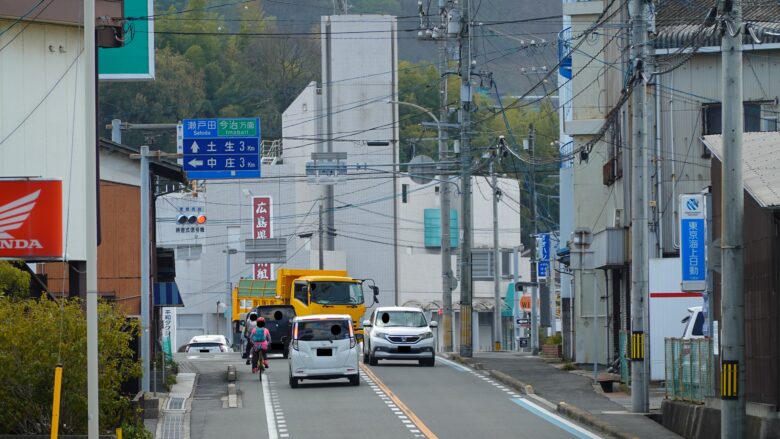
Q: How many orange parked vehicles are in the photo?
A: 0